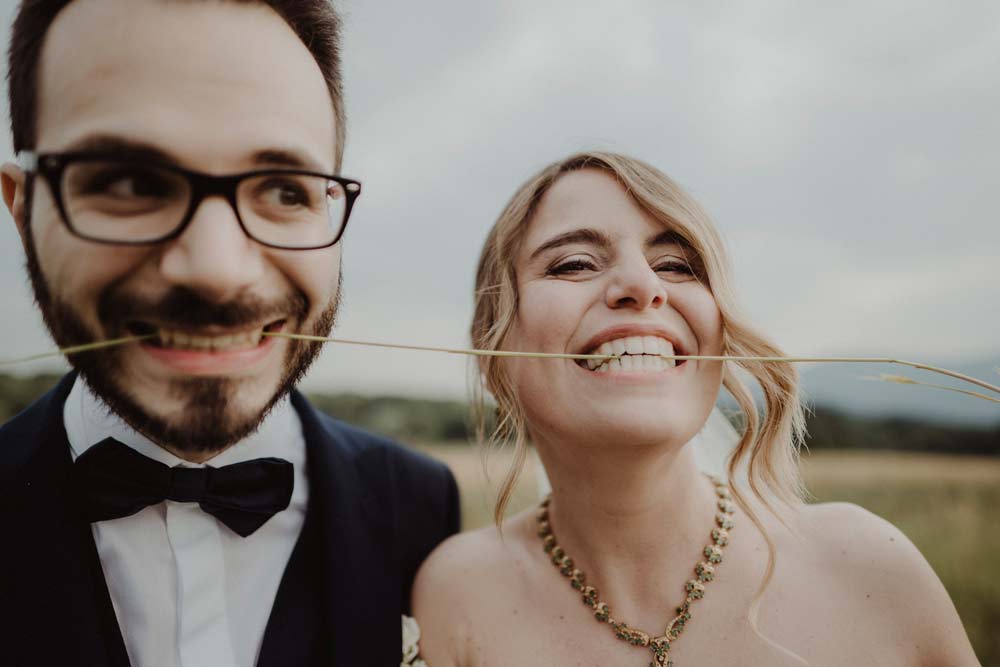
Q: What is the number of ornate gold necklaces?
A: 1